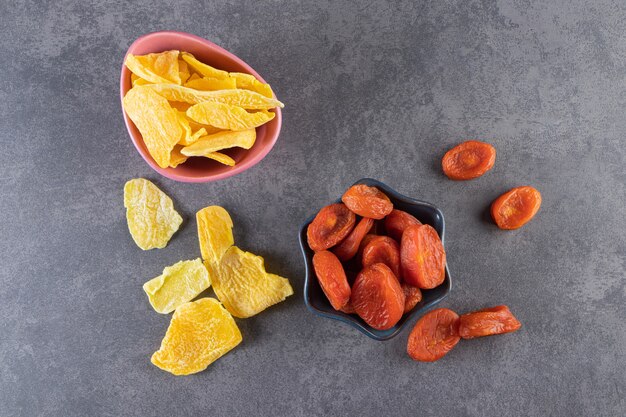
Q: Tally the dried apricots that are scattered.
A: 4